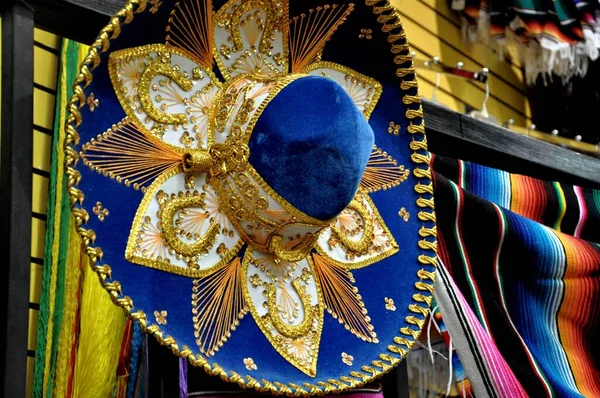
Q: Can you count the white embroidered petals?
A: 6